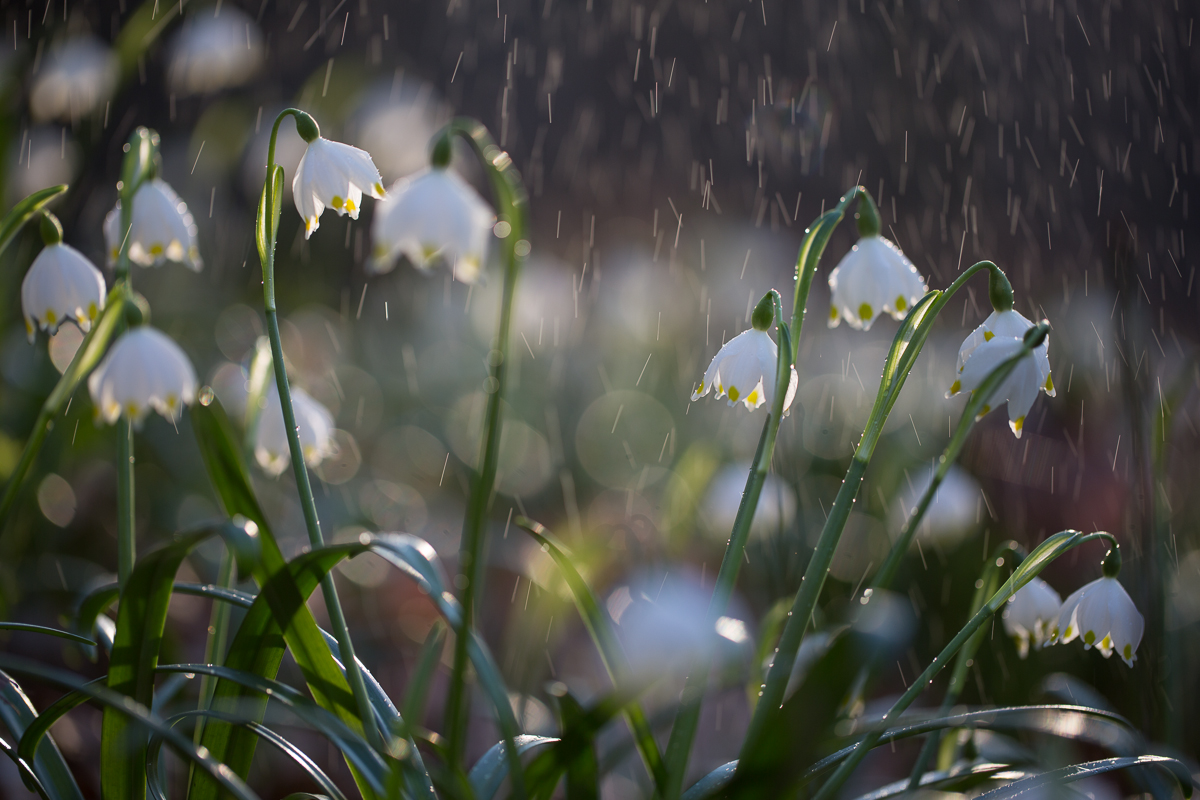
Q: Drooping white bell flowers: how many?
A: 12